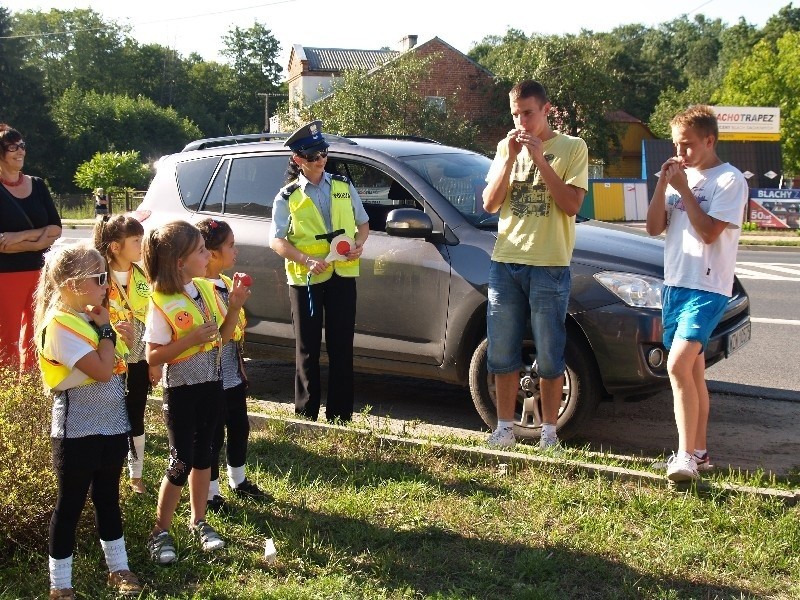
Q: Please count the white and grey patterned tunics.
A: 4